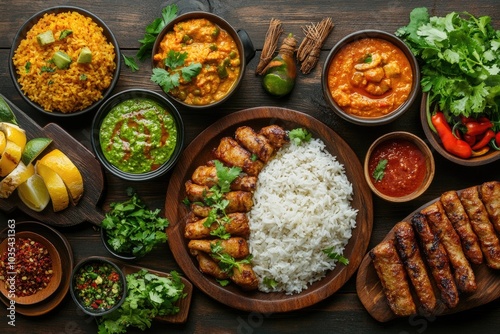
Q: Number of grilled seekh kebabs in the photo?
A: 7